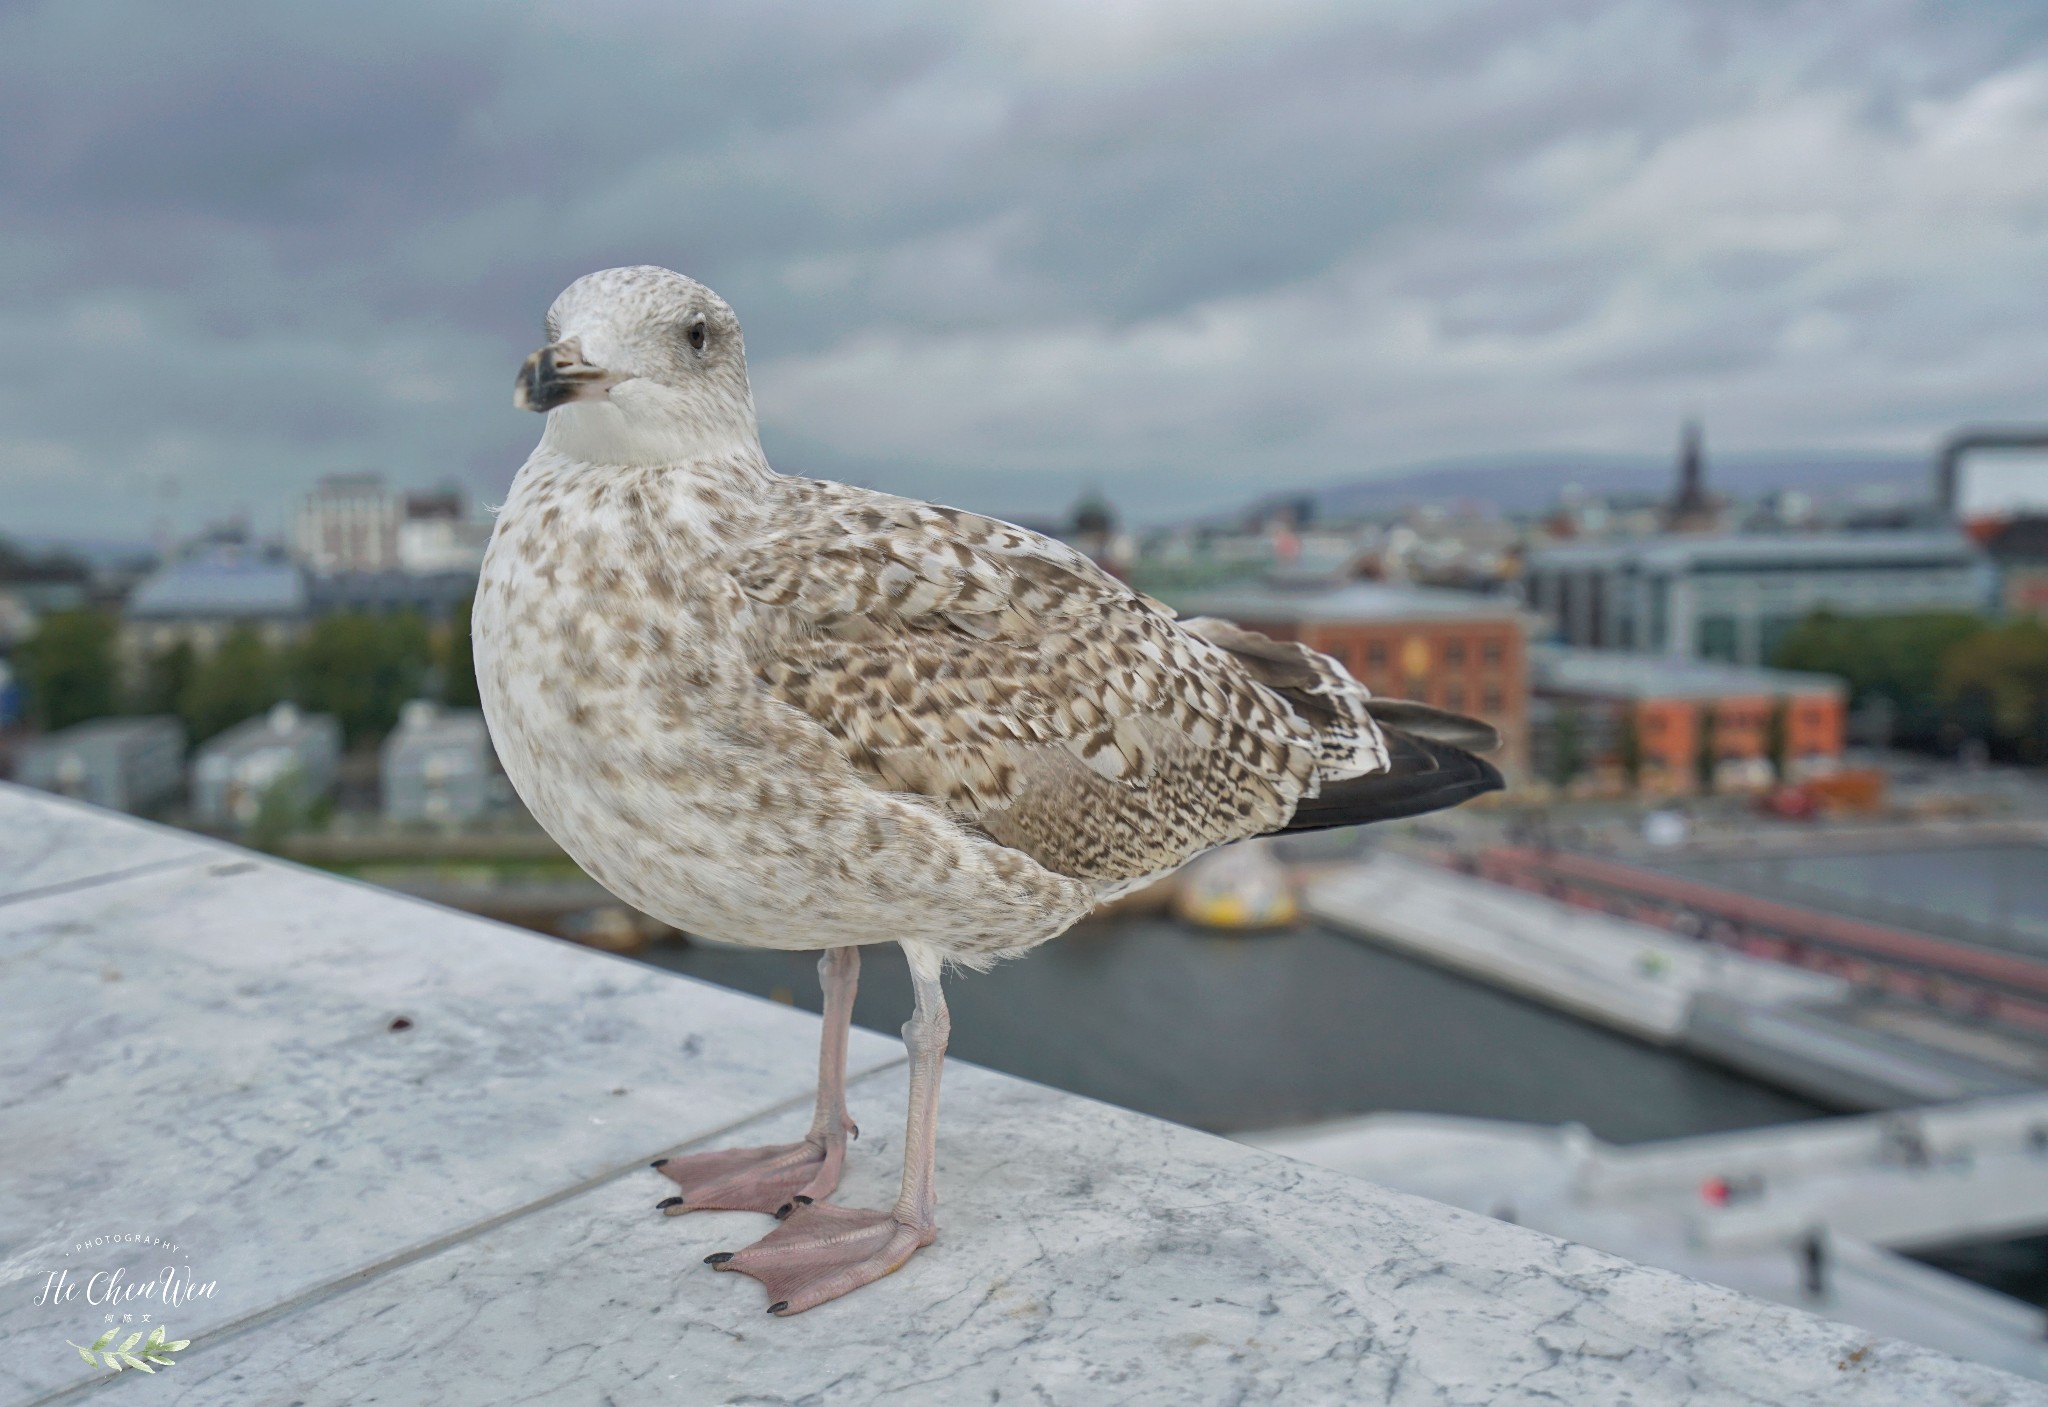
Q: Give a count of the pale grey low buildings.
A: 3